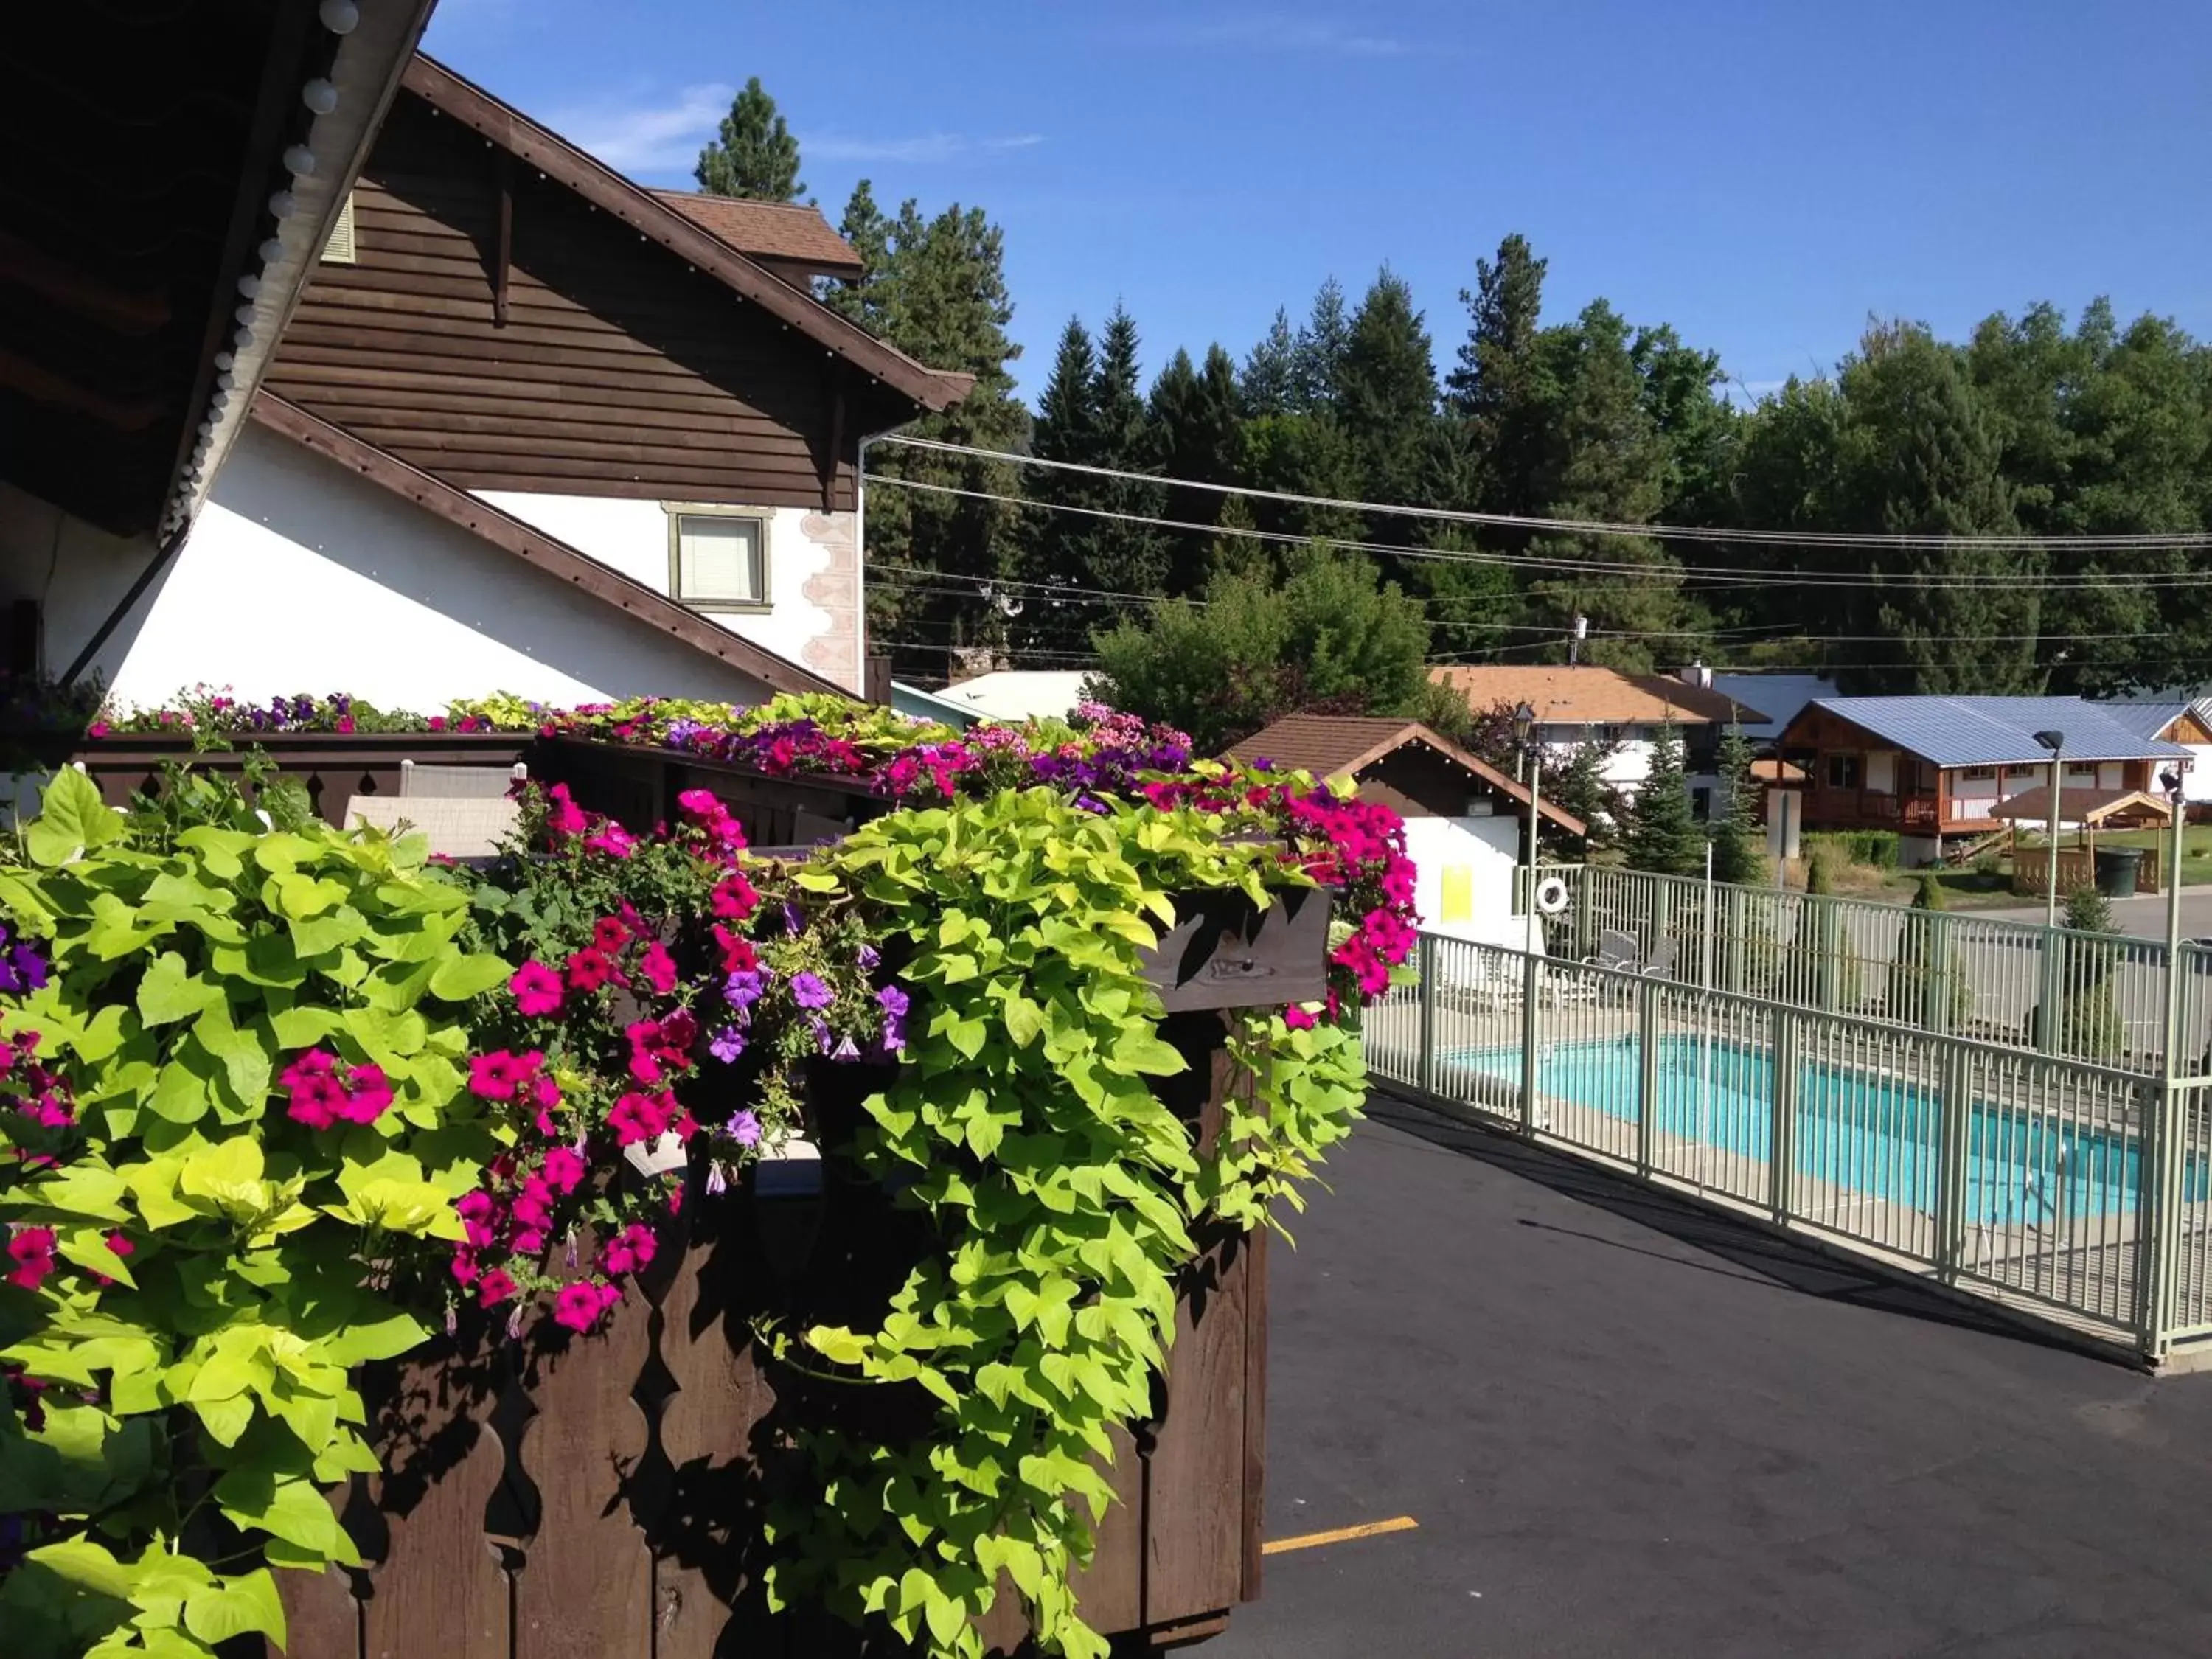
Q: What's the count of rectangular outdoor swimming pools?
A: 1